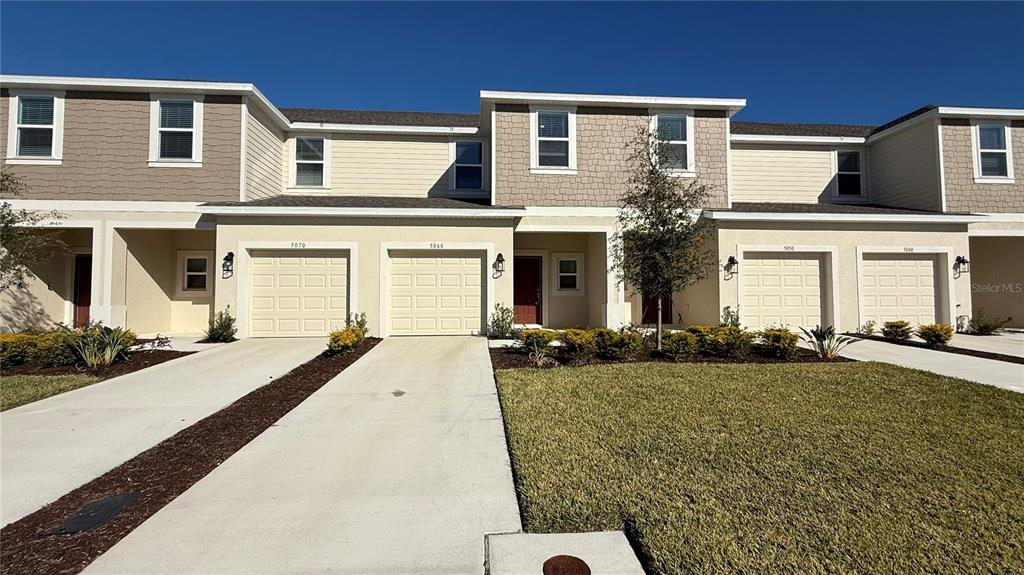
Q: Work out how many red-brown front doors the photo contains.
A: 3